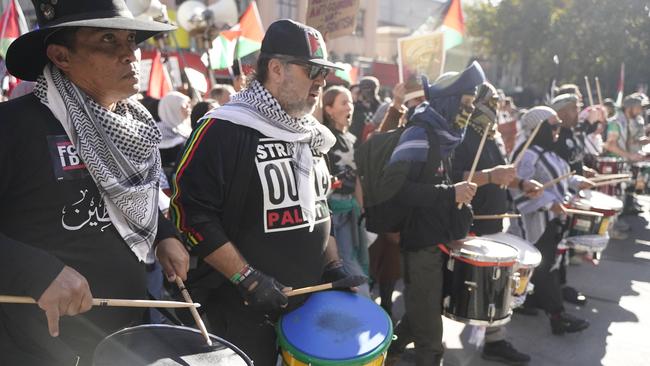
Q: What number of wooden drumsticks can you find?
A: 12